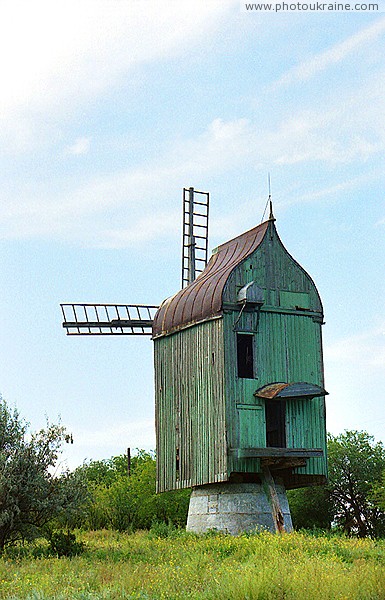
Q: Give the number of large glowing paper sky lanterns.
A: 0